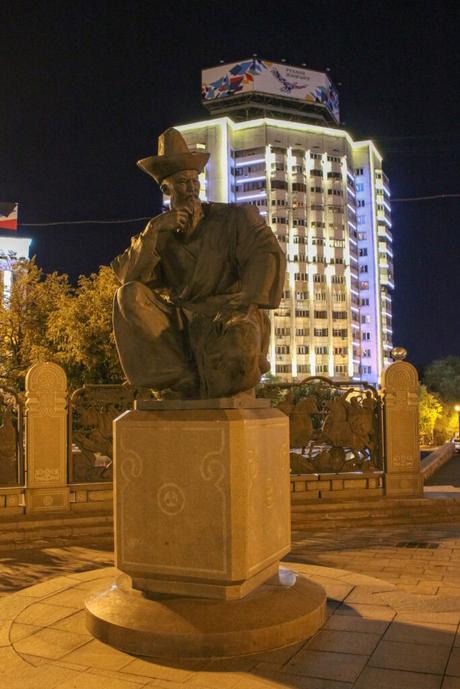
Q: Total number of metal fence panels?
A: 3